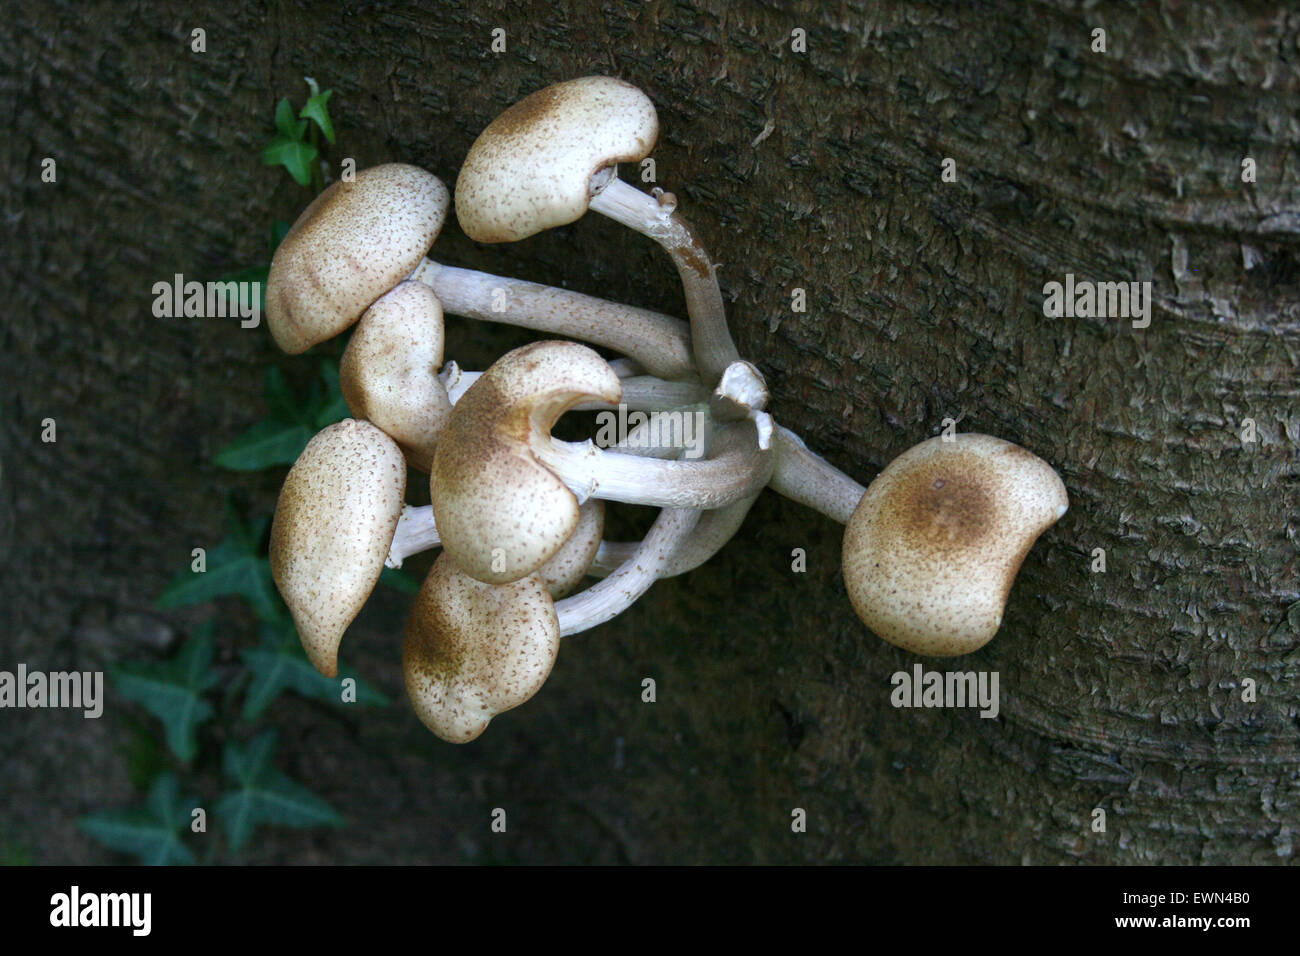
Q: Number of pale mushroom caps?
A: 8